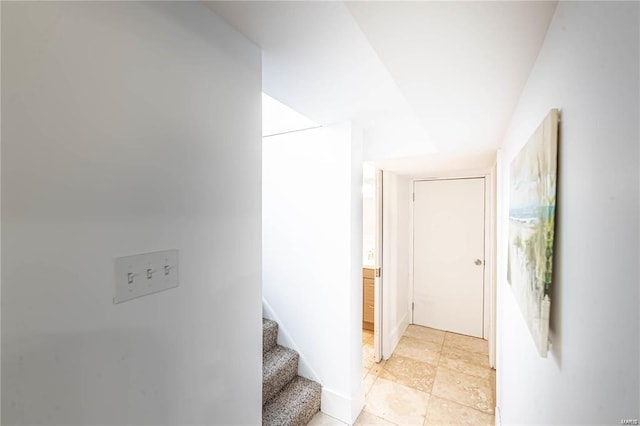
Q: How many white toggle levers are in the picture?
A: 3